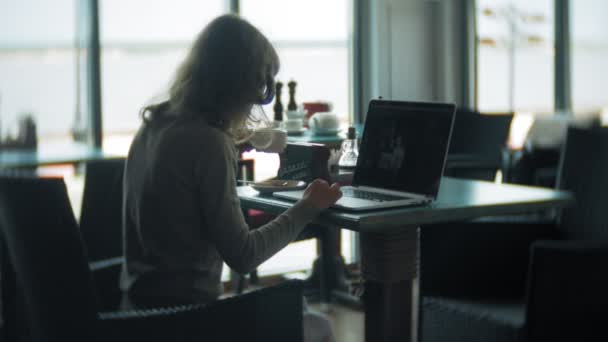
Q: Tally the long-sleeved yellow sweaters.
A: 0